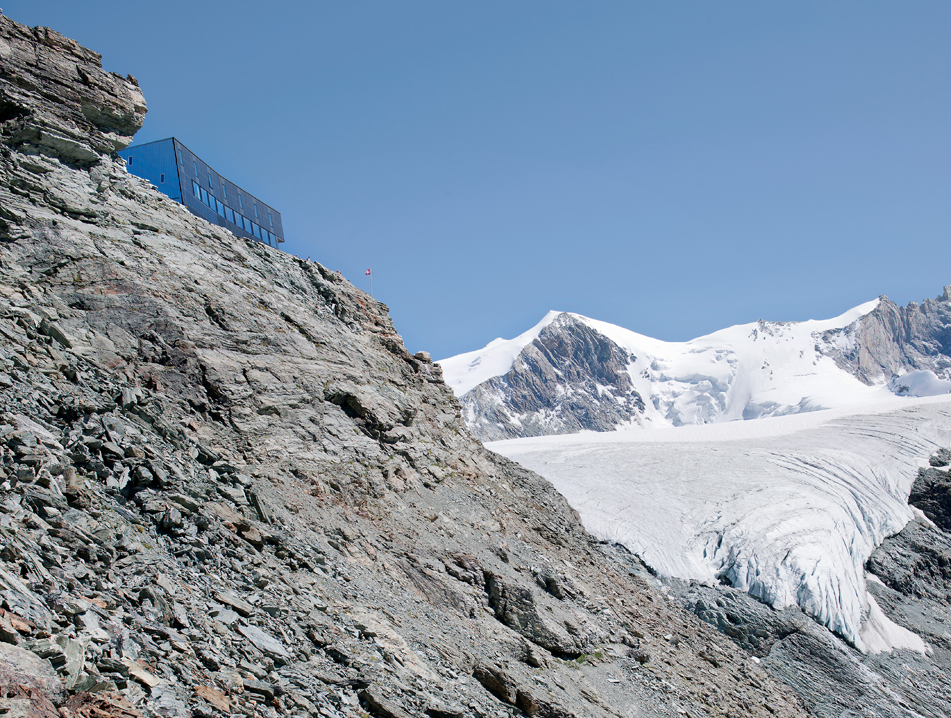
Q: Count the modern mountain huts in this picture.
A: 1